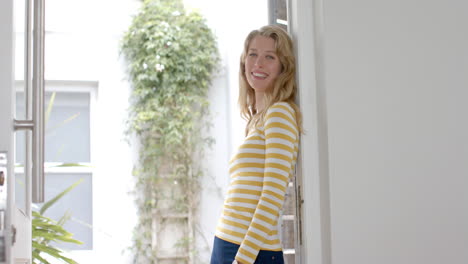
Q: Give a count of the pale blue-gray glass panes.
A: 2